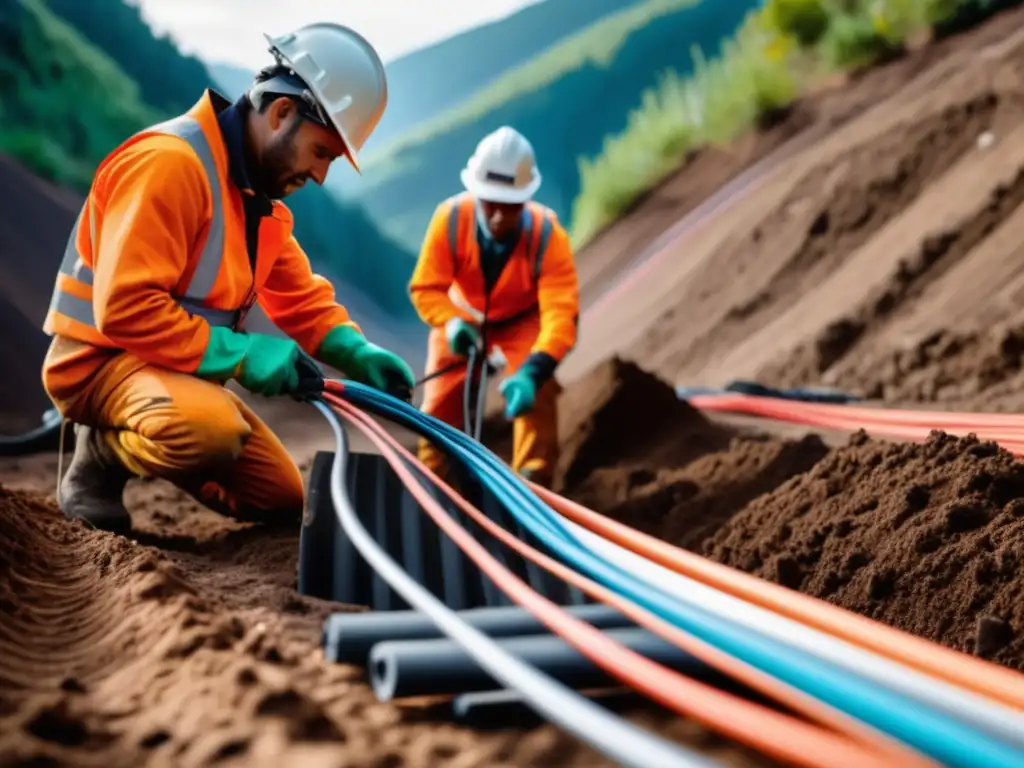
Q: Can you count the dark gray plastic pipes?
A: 3